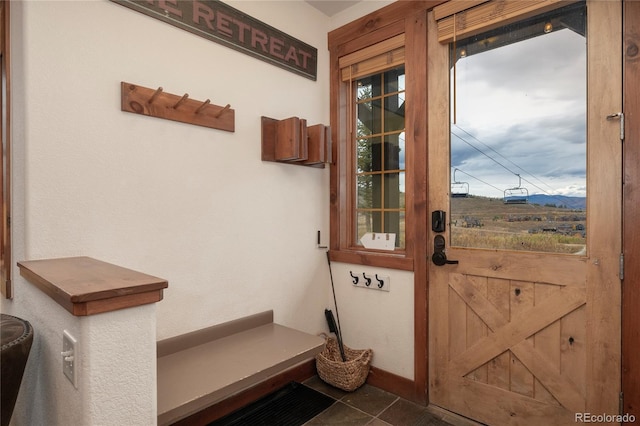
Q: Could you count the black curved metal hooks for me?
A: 3